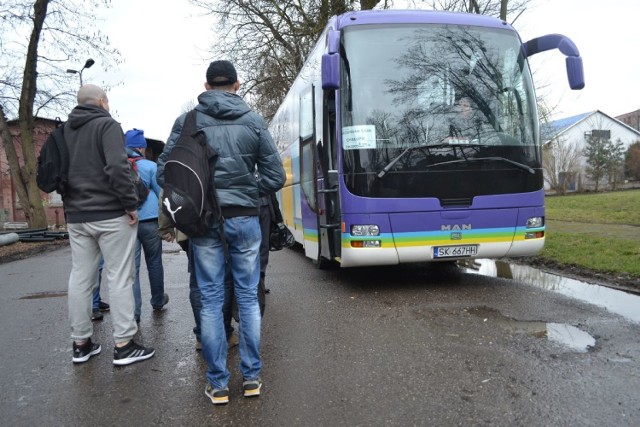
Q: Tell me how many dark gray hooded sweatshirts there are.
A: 1